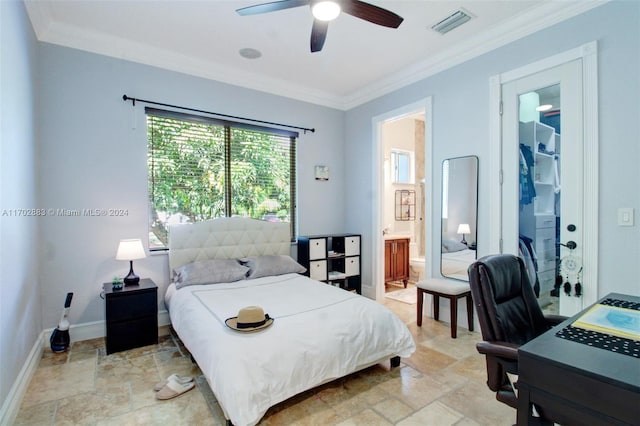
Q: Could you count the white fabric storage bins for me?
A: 4